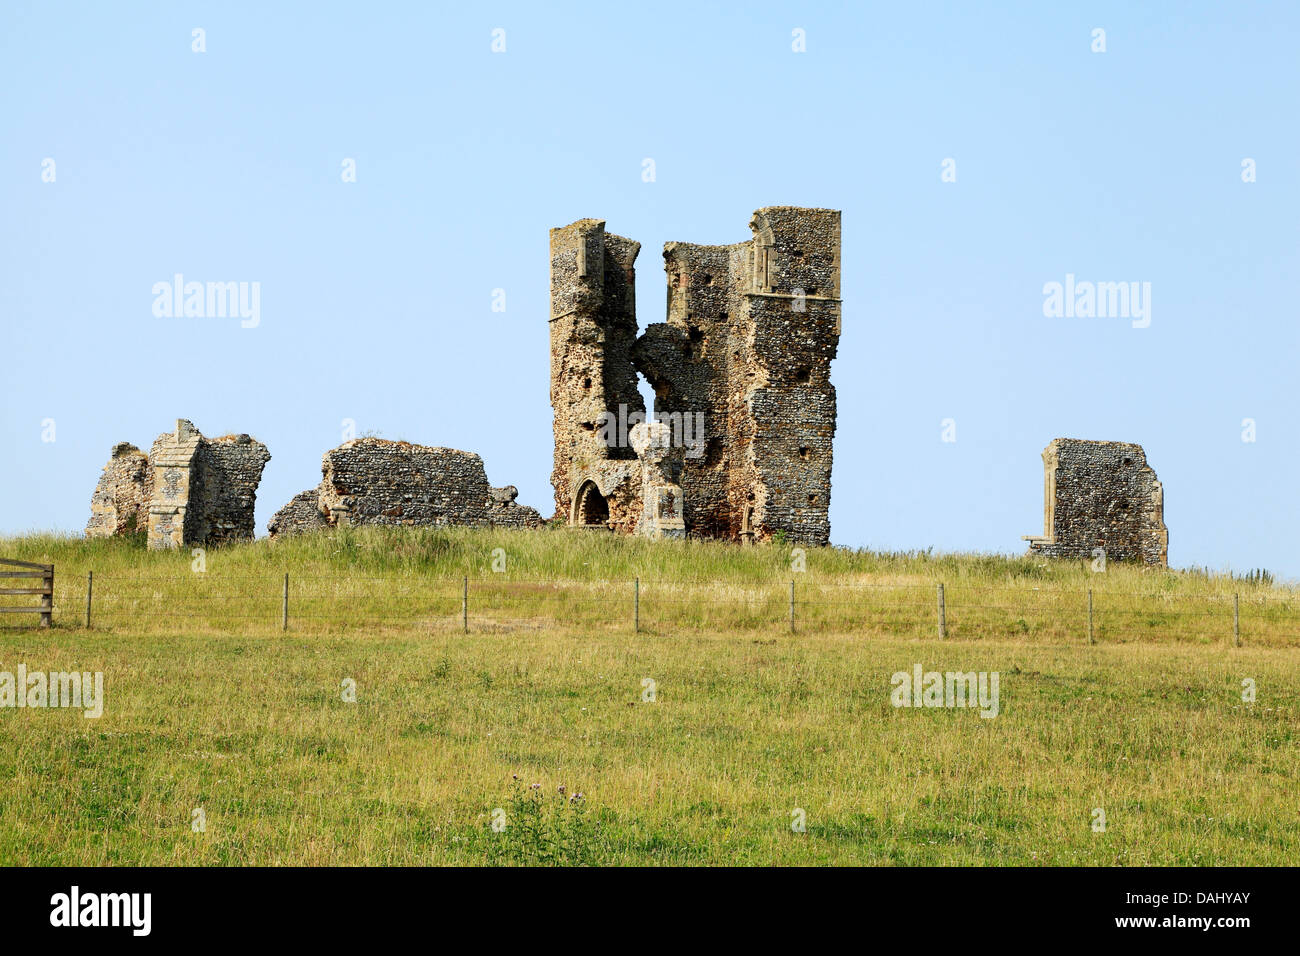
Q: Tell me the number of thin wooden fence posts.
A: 8